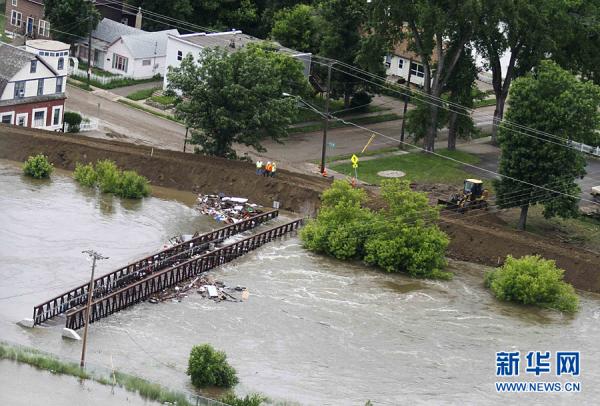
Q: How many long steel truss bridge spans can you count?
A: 2